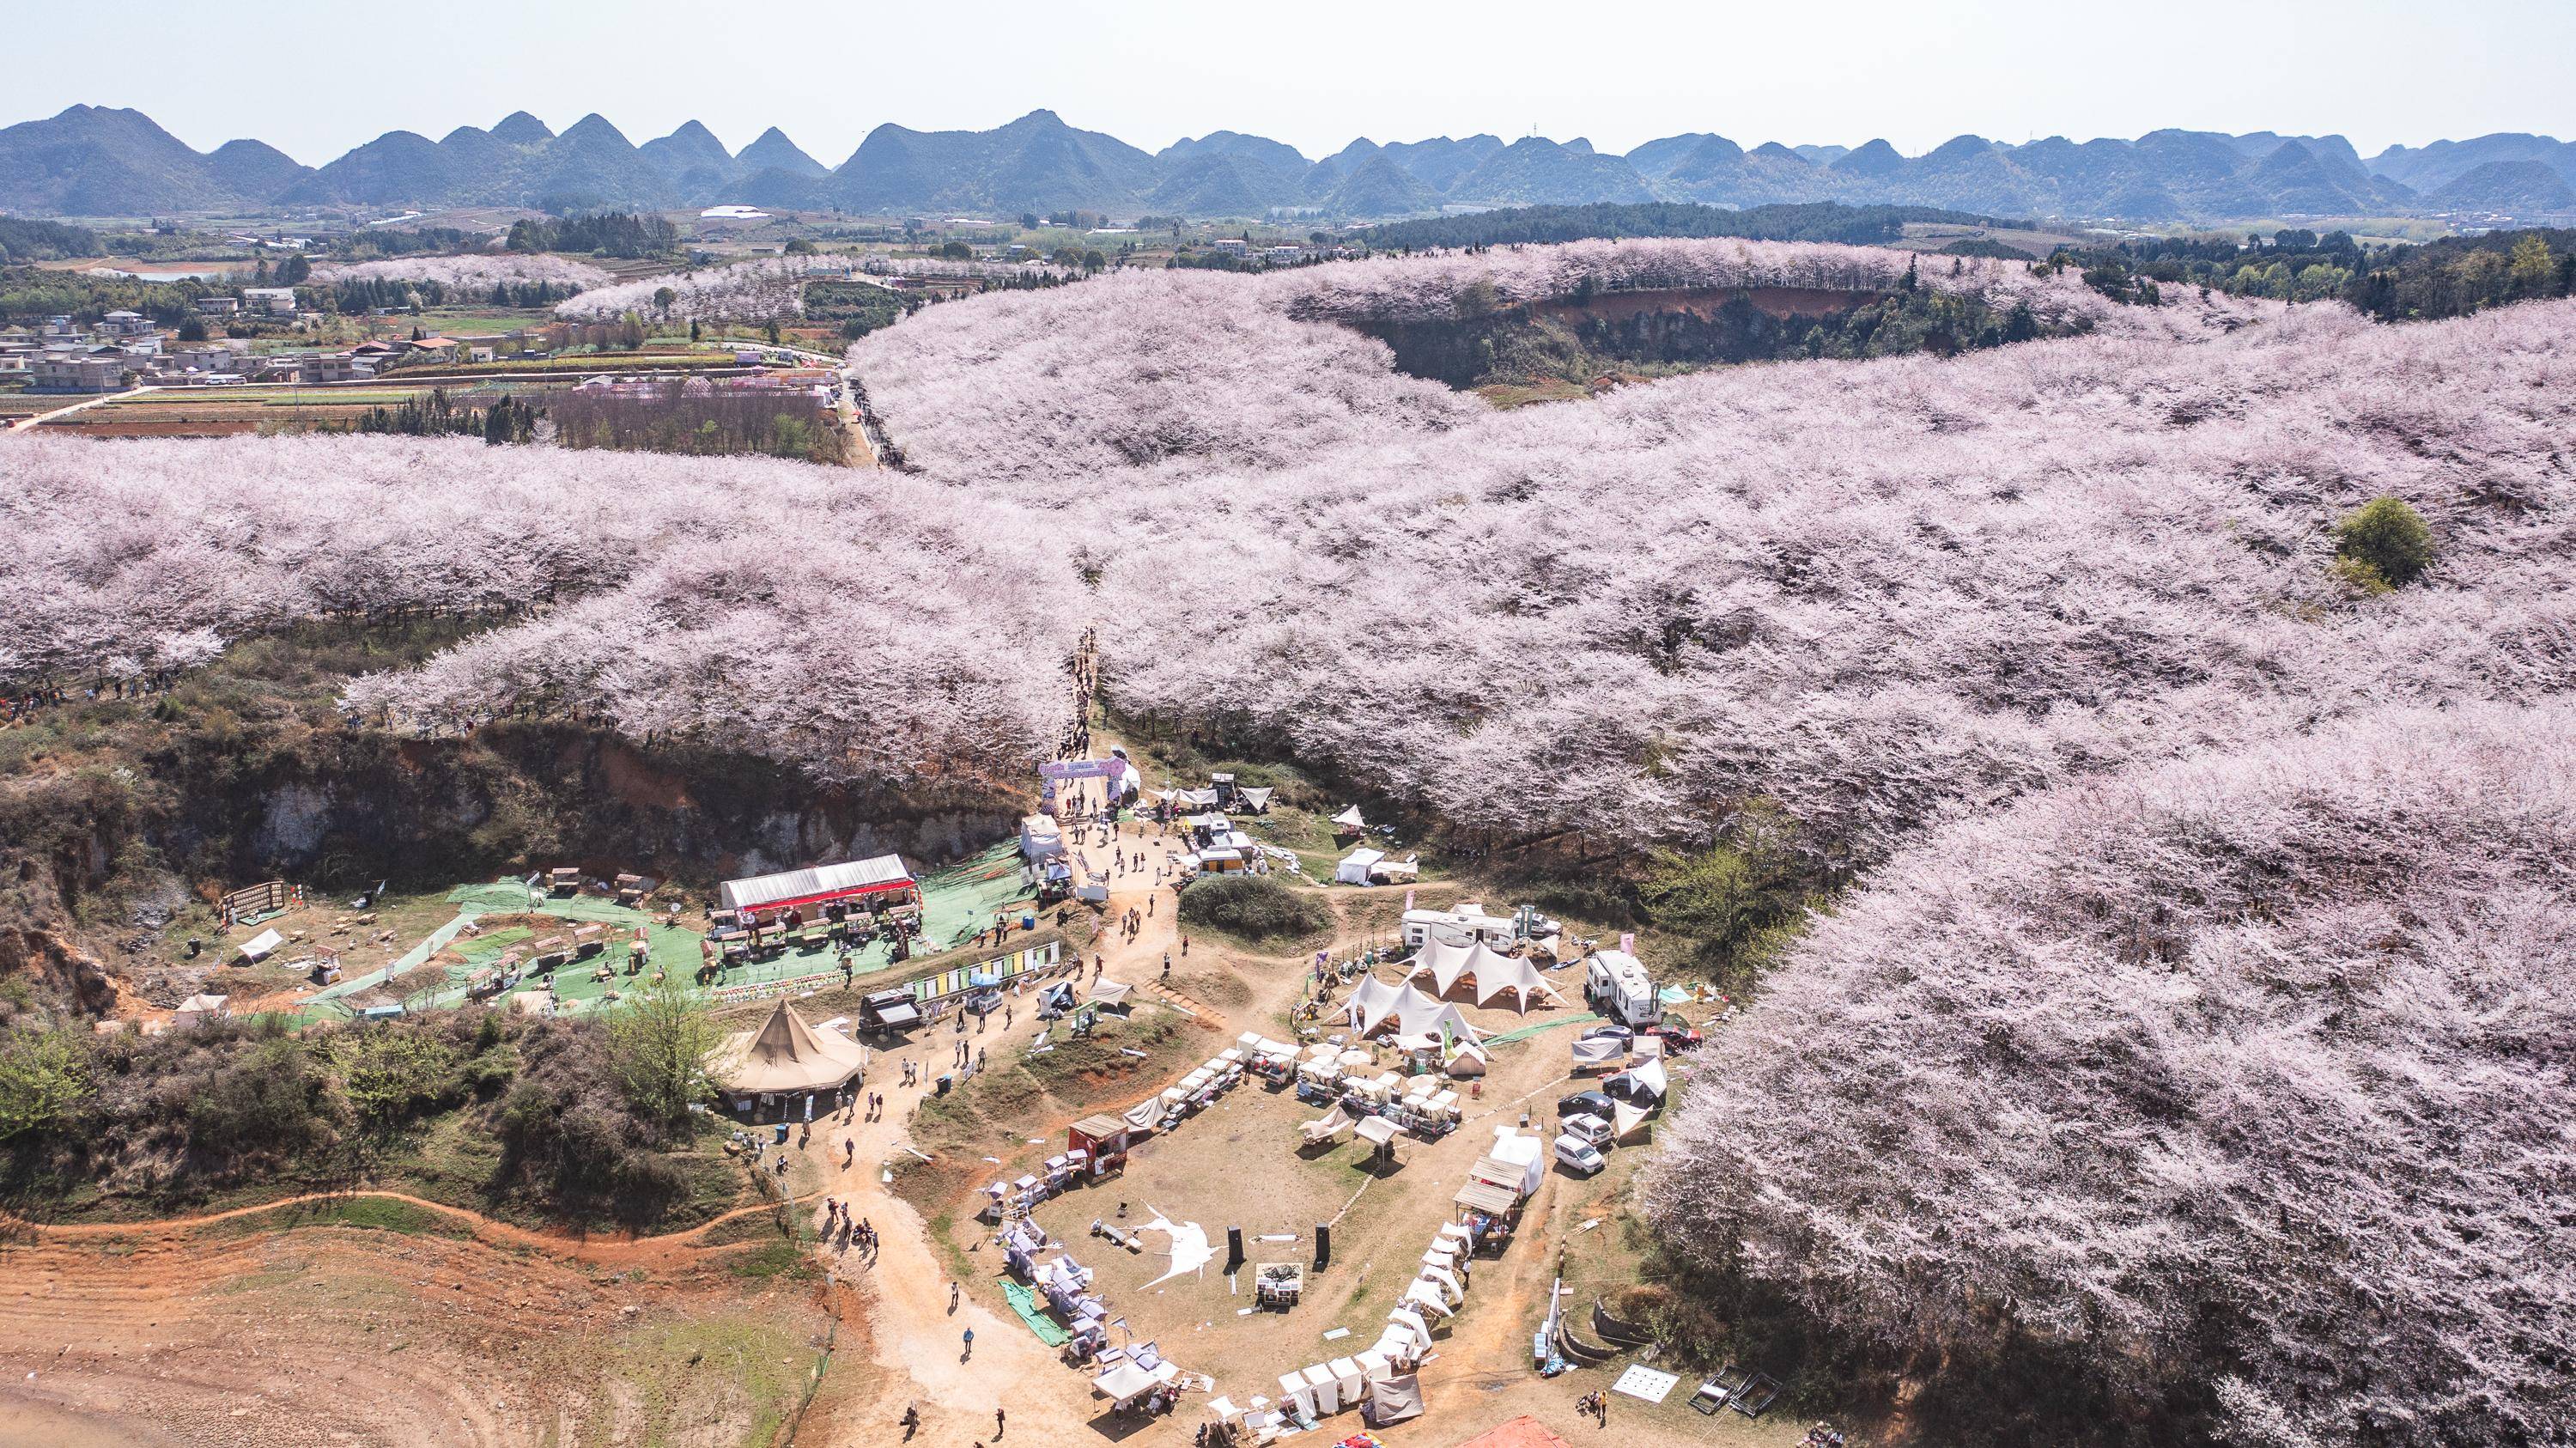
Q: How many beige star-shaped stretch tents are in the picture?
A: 2